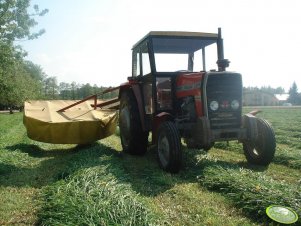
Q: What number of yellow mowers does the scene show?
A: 1